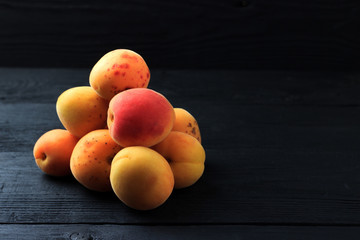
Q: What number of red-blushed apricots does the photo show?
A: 1